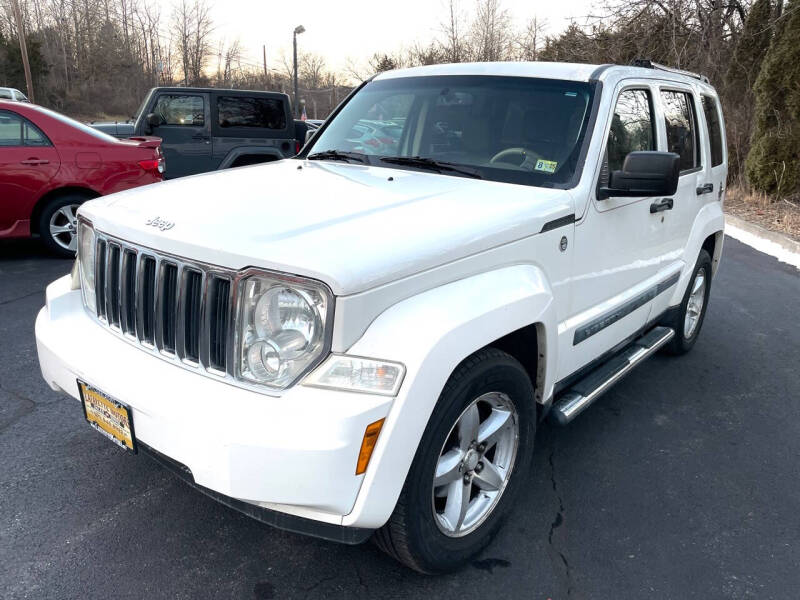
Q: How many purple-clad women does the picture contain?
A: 0